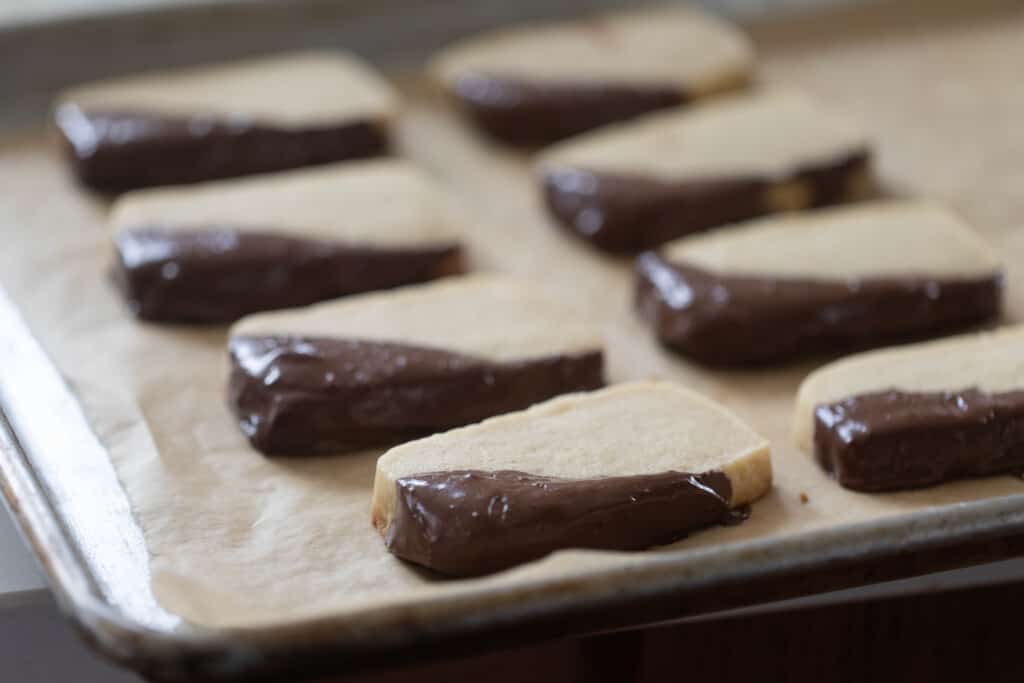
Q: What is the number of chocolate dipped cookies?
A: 8